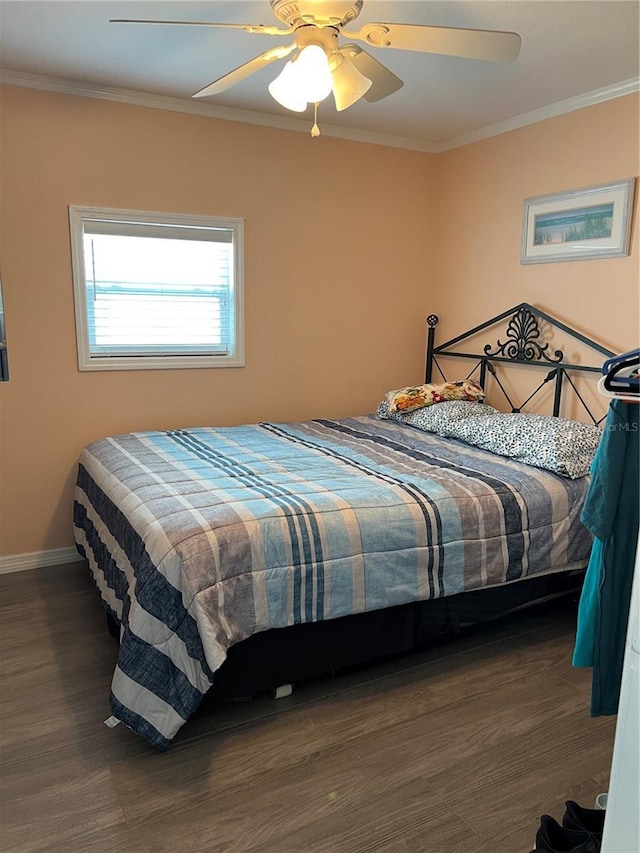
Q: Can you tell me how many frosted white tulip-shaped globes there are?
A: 3